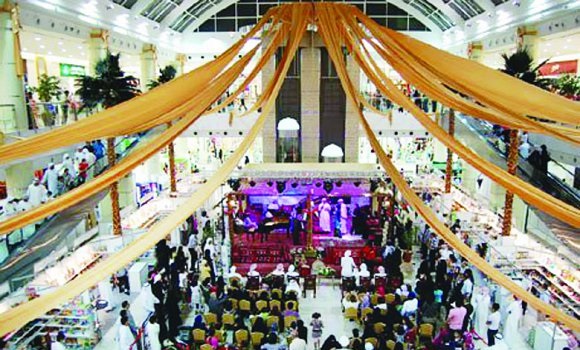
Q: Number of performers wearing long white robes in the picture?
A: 2